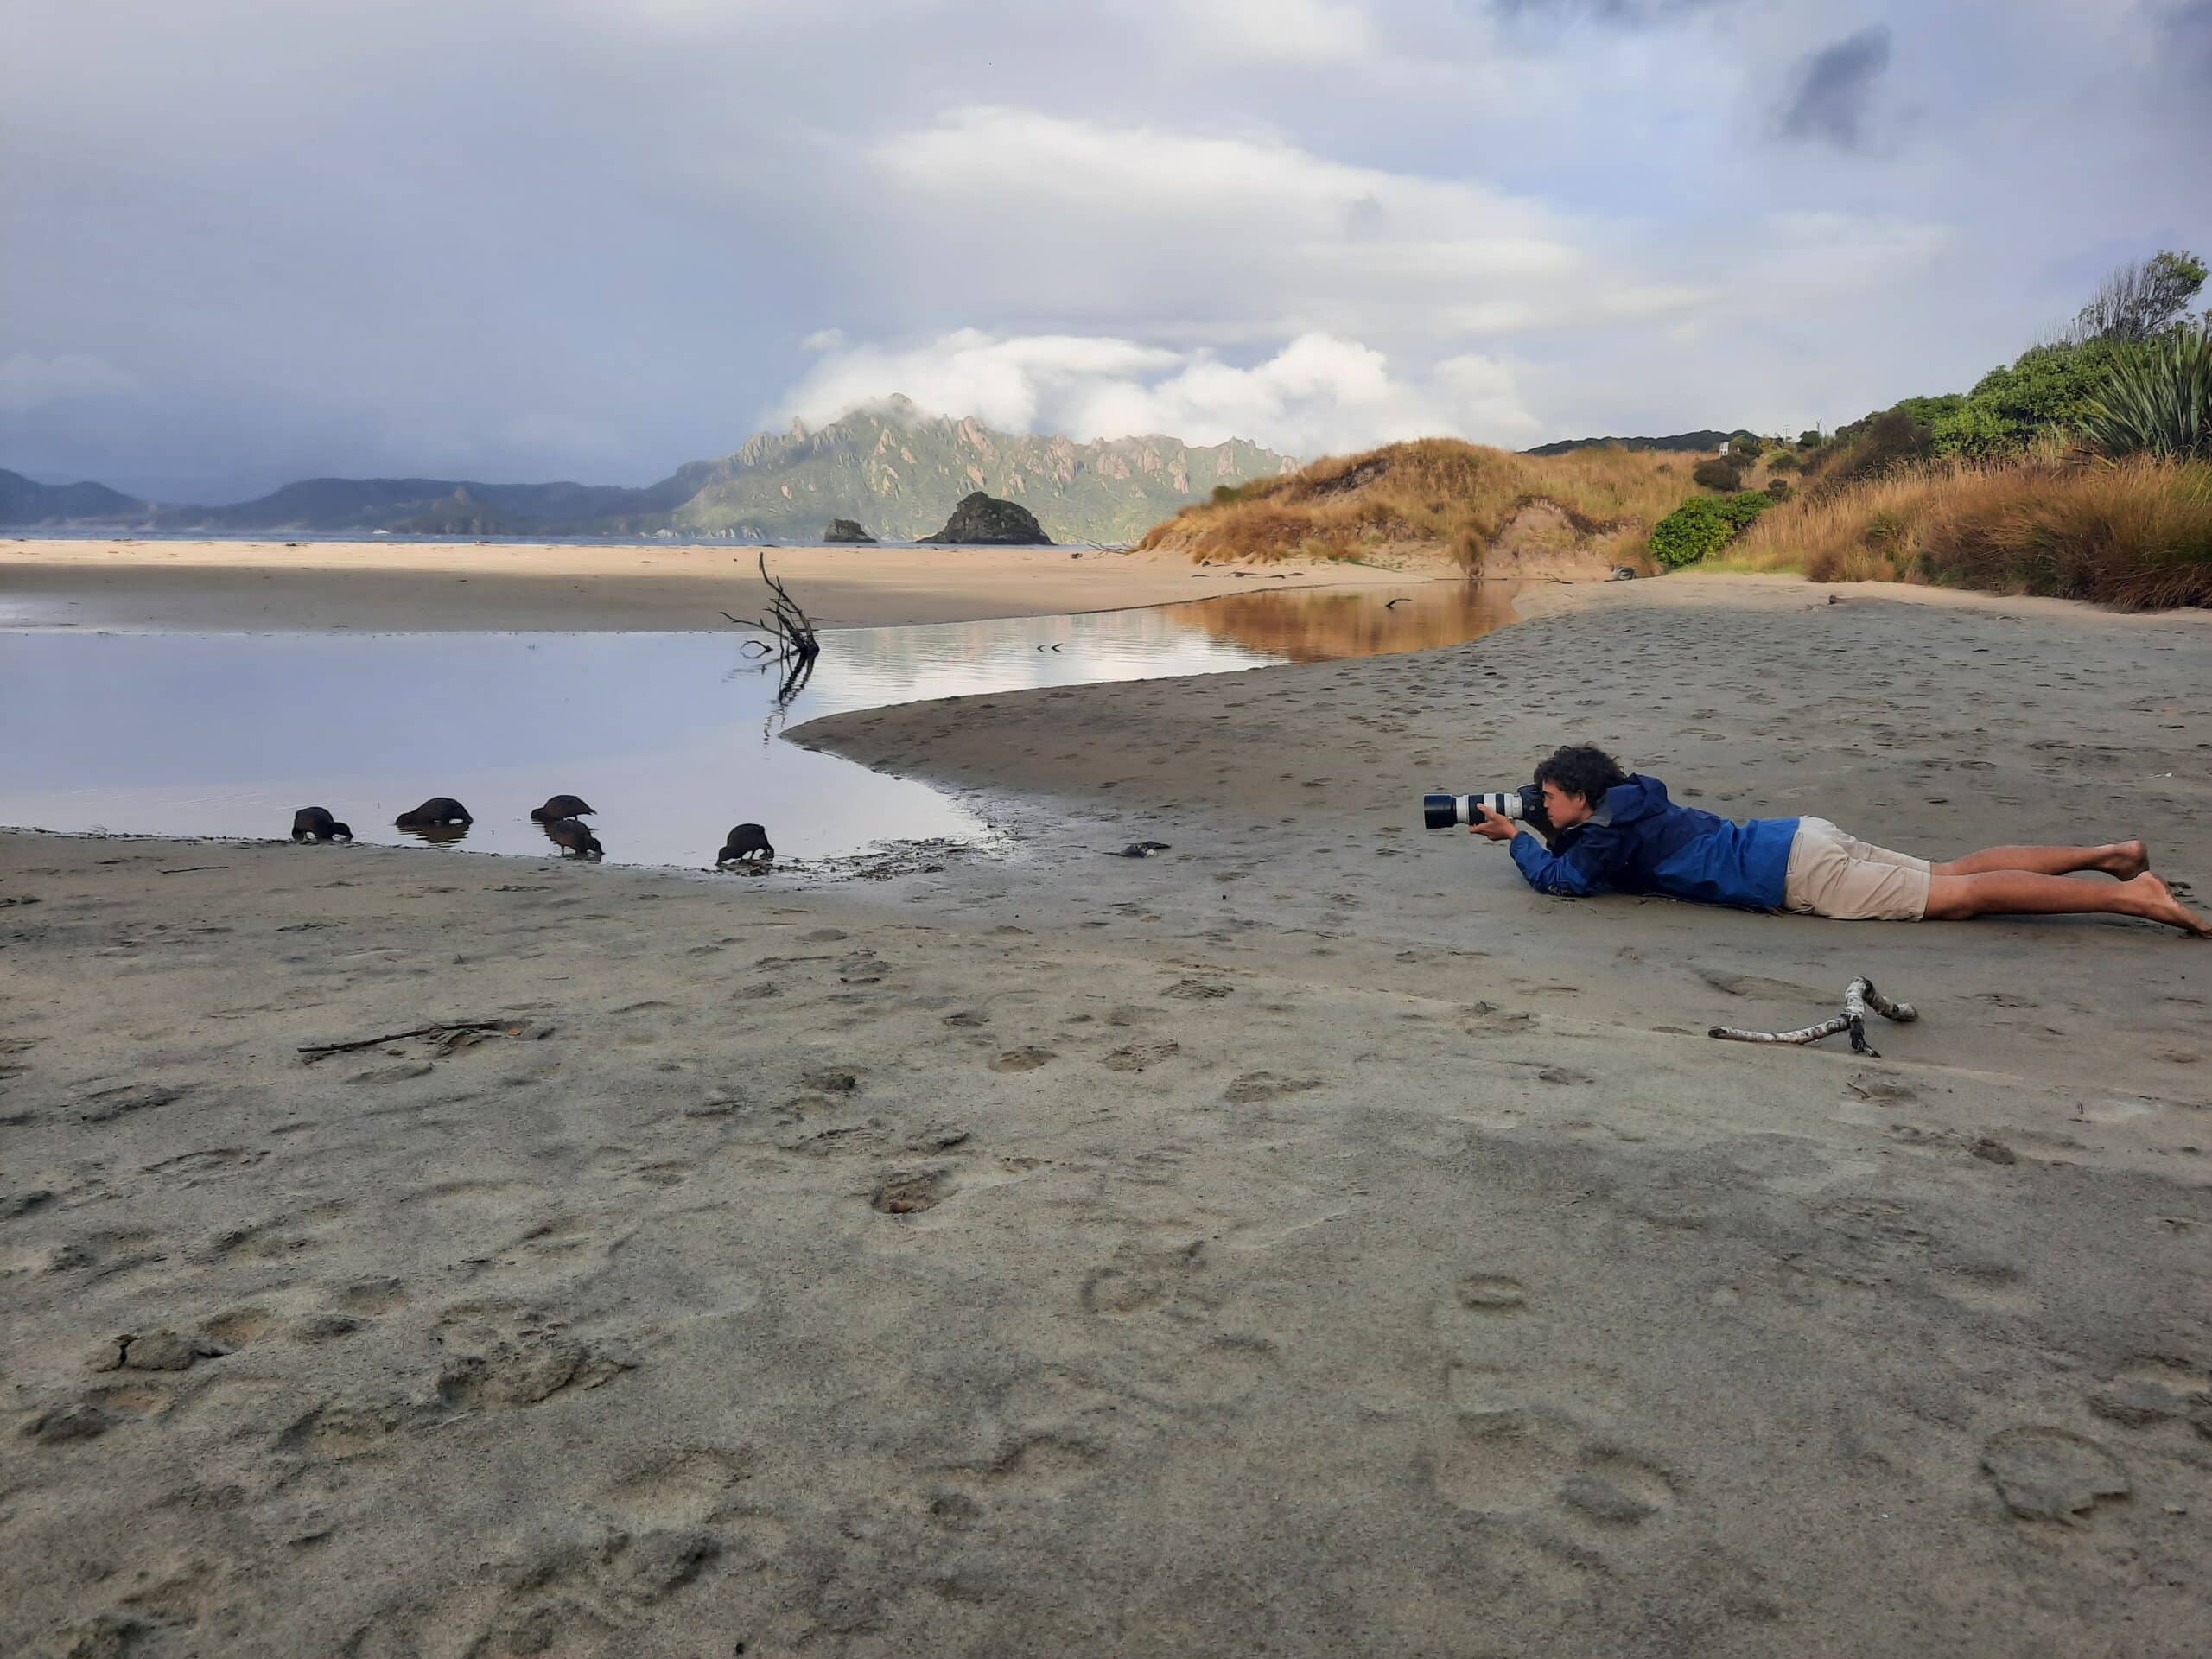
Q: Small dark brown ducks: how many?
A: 5